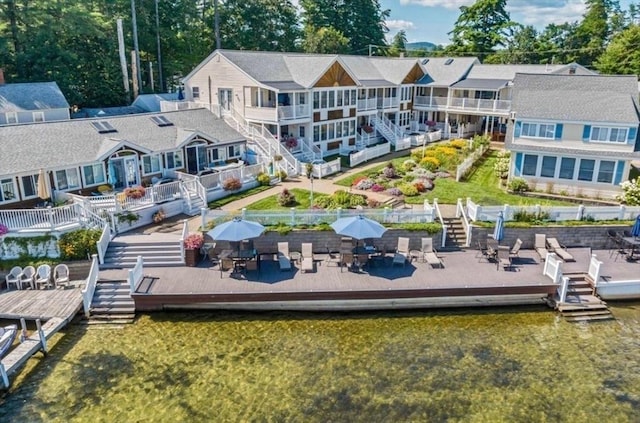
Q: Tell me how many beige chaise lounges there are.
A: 6